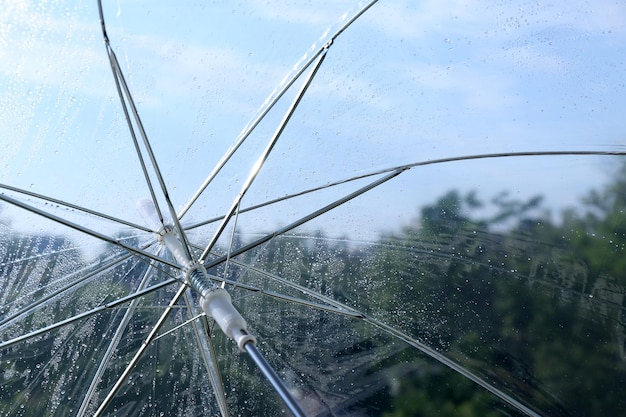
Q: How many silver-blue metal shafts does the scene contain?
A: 1